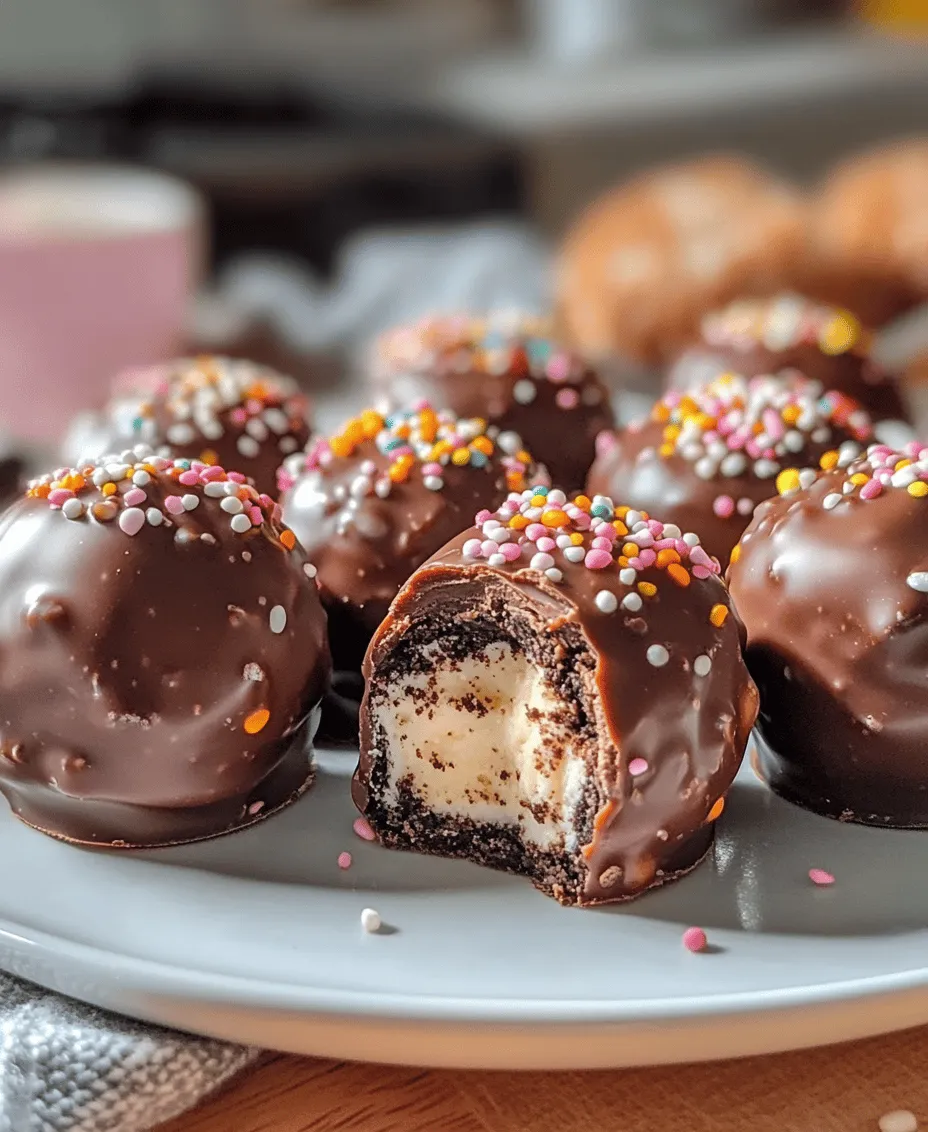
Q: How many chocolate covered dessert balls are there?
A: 8